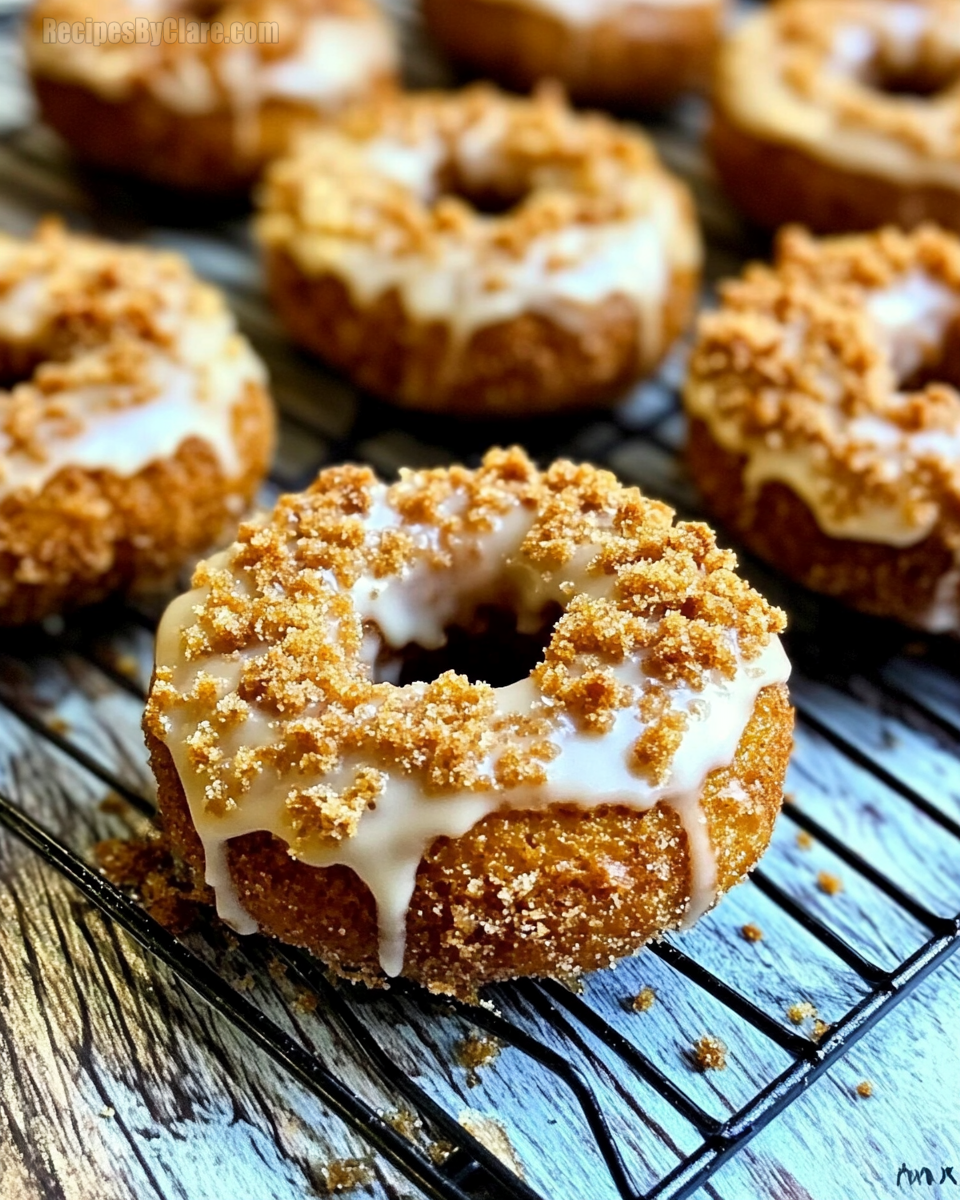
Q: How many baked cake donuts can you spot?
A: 7